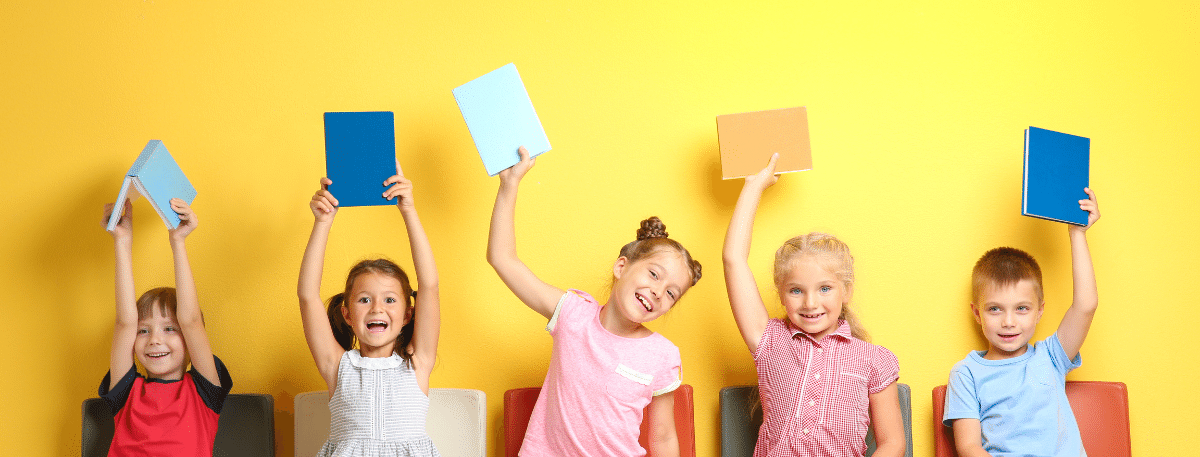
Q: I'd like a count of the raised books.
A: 5